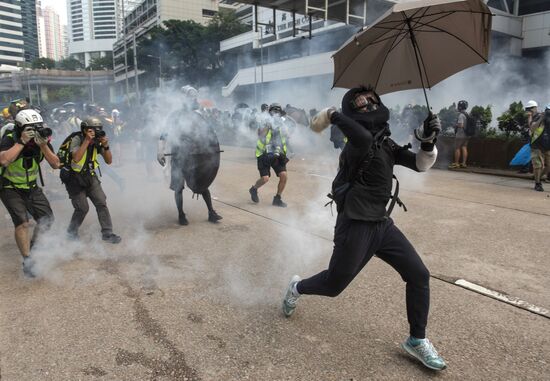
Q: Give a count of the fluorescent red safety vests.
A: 0